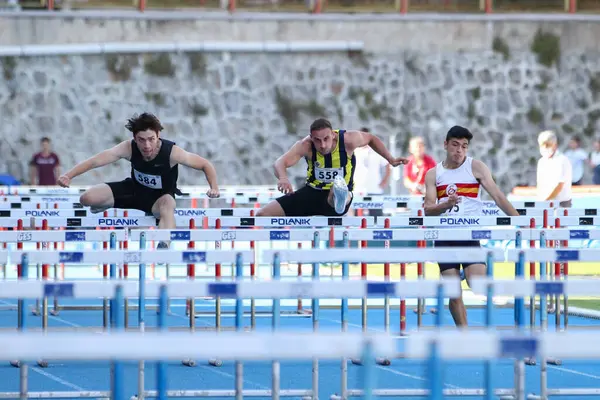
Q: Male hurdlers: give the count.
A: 3